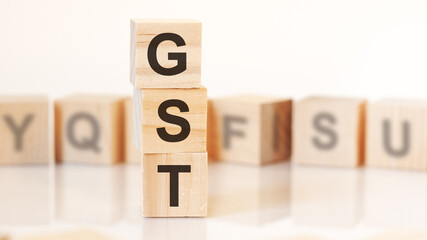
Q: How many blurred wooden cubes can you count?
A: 6